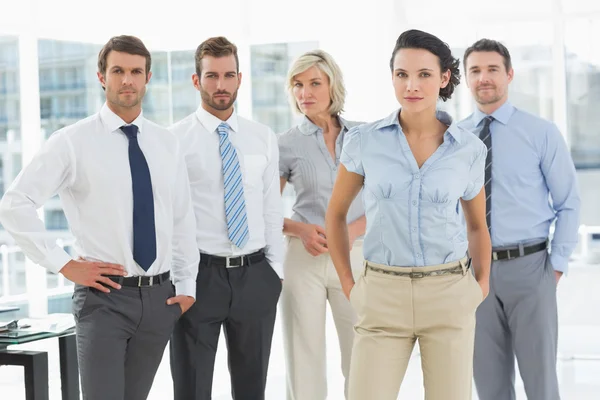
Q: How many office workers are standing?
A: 5